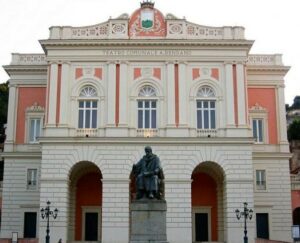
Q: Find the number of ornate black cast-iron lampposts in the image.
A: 2